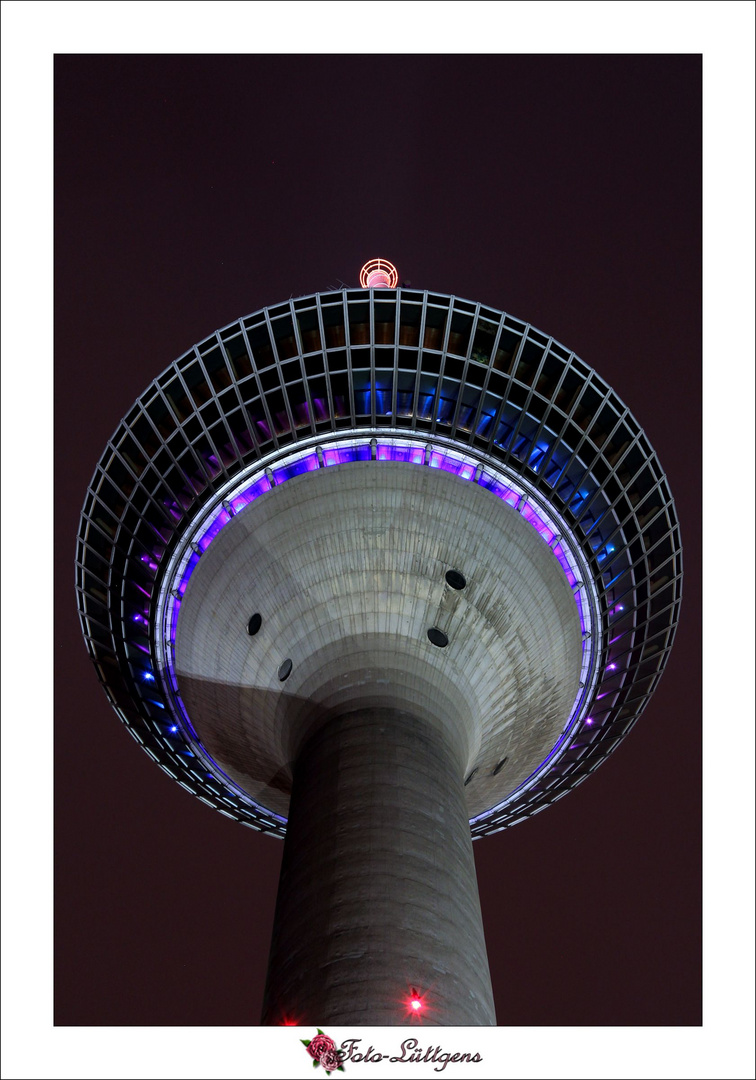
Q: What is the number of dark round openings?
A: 6